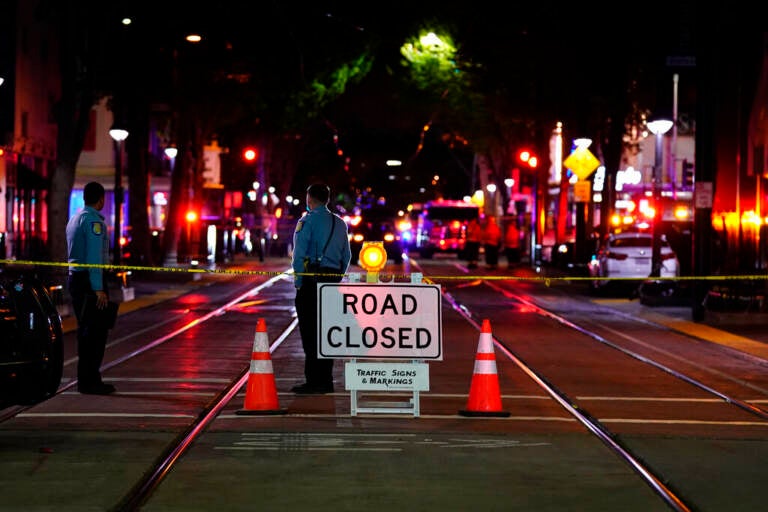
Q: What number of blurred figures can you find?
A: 3